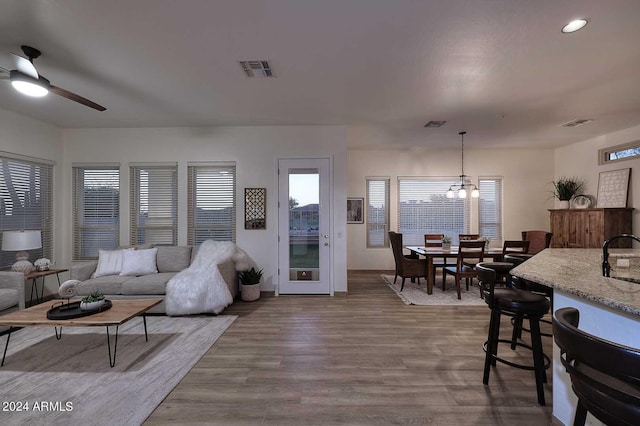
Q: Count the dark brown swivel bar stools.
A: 3